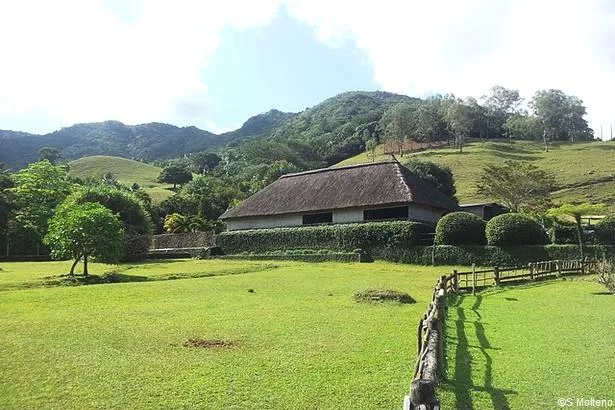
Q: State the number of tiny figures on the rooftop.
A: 0